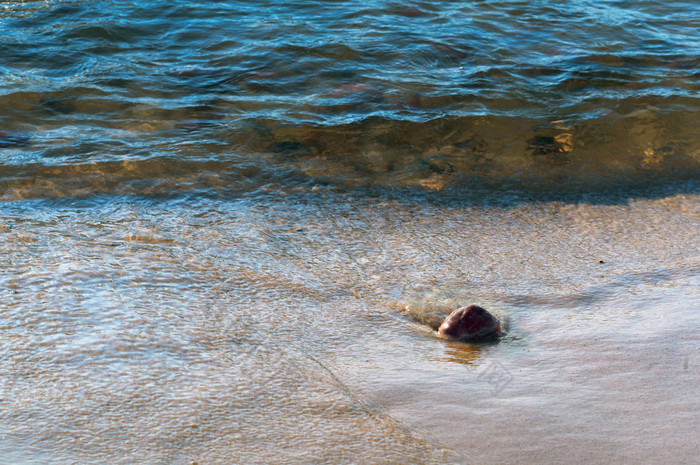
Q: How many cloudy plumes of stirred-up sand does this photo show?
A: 1